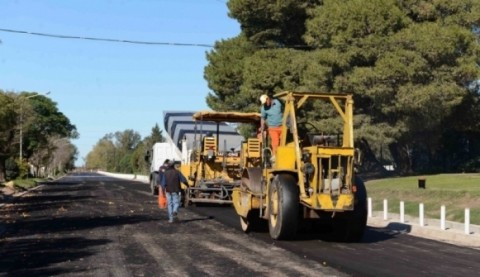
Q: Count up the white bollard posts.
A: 6